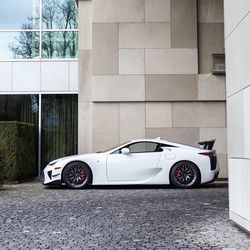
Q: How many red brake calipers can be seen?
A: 2